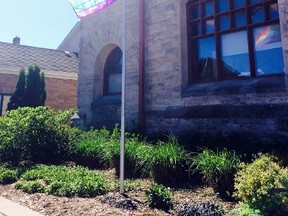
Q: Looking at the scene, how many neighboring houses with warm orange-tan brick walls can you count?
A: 1